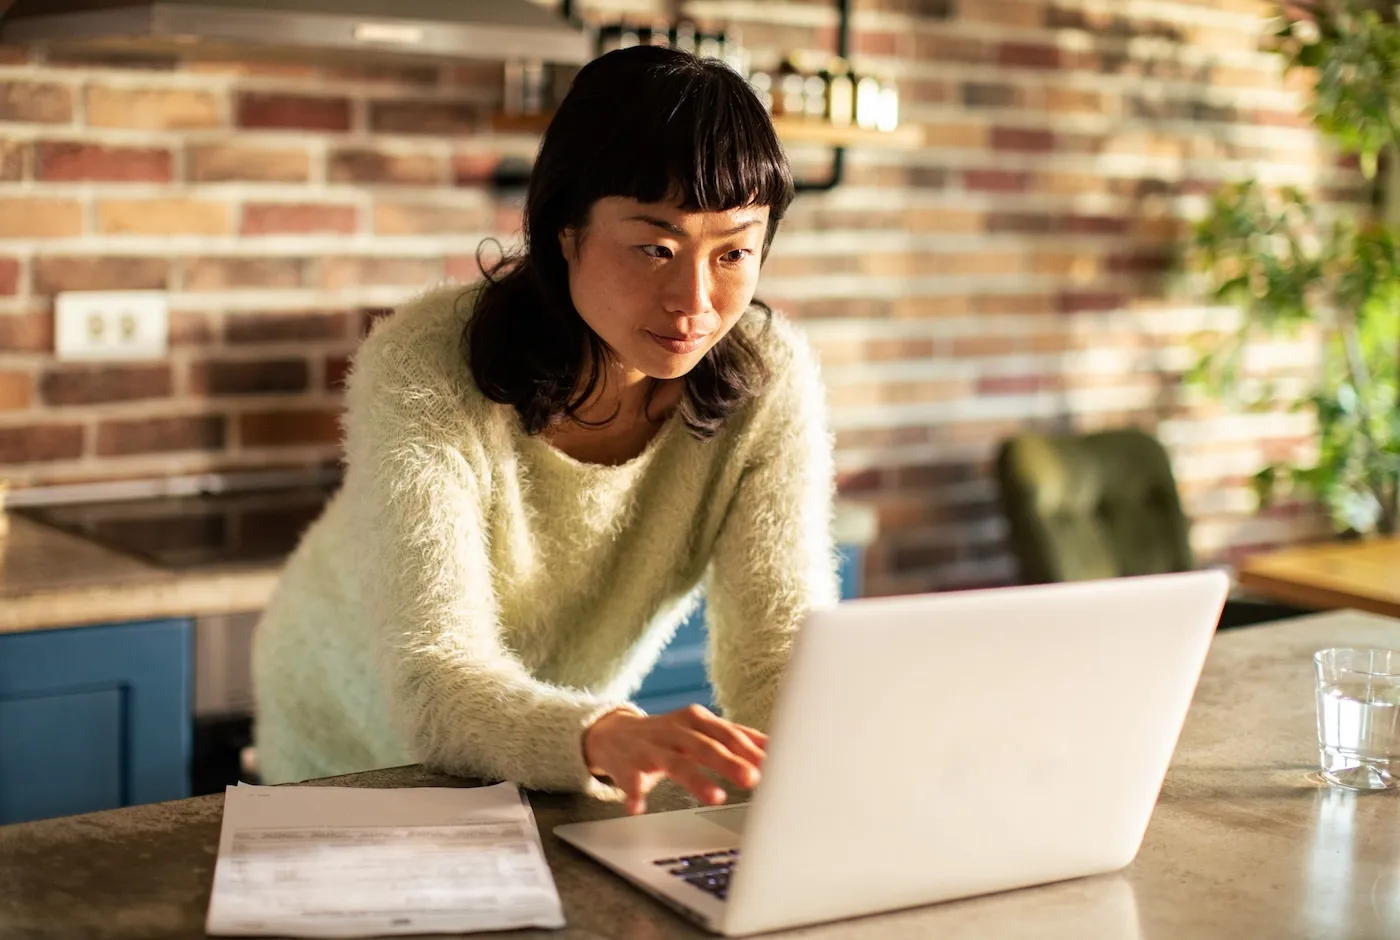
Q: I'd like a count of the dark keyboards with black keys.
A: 1